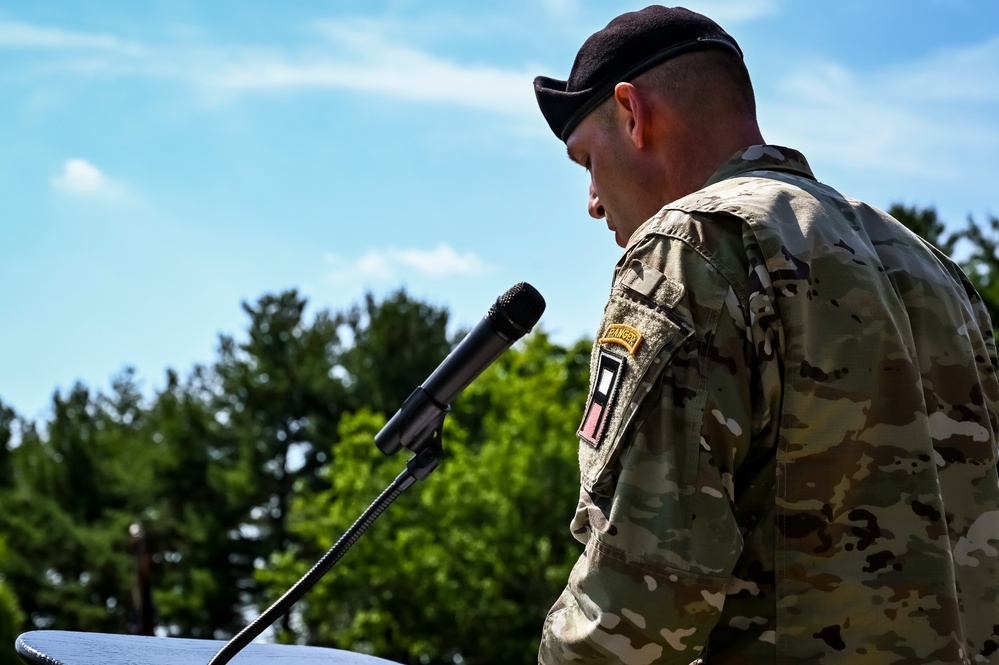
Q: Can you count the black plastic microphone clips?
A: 1